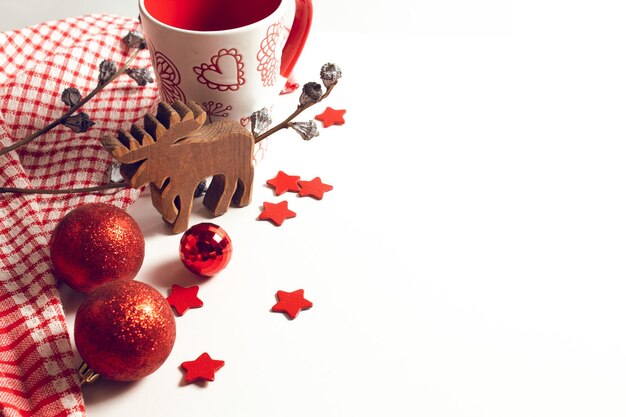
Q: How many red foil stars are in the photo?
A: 7